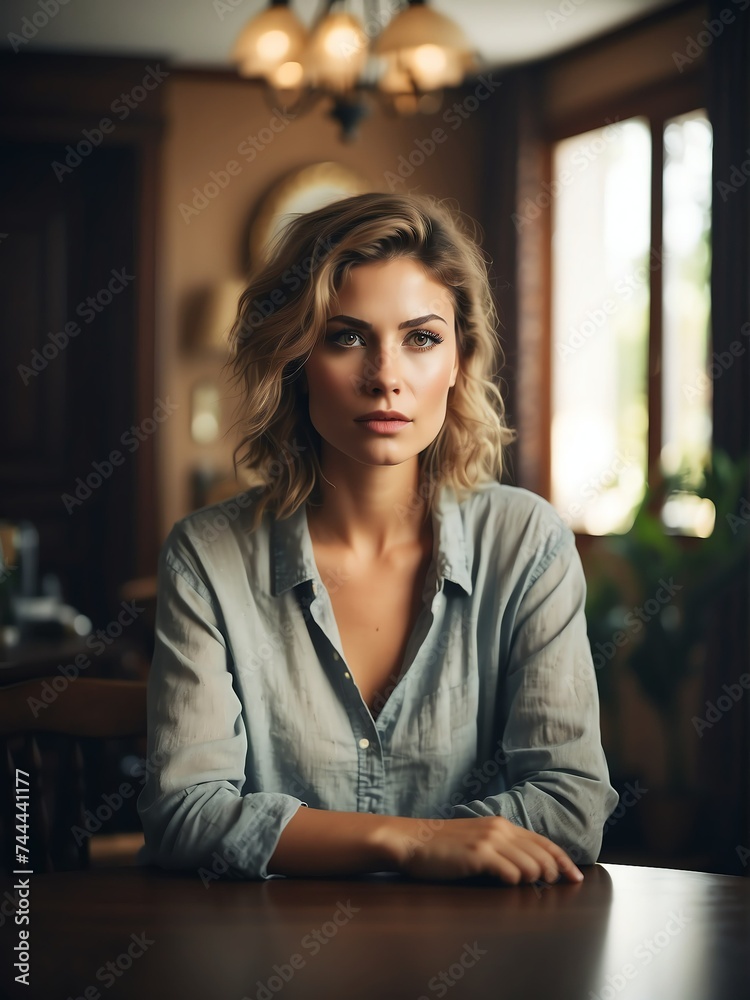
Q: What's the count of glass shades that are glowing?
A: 3